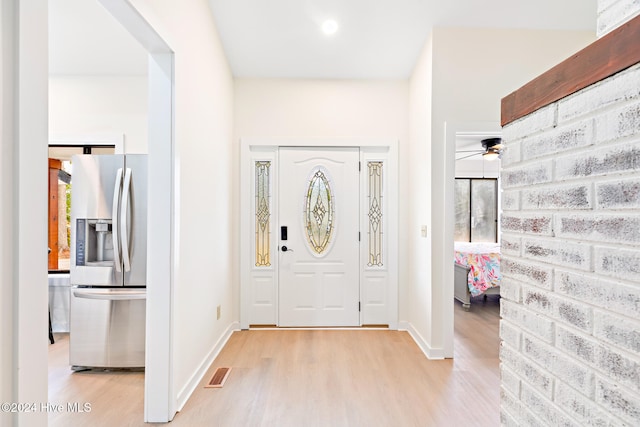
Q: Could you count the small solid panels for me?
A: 4